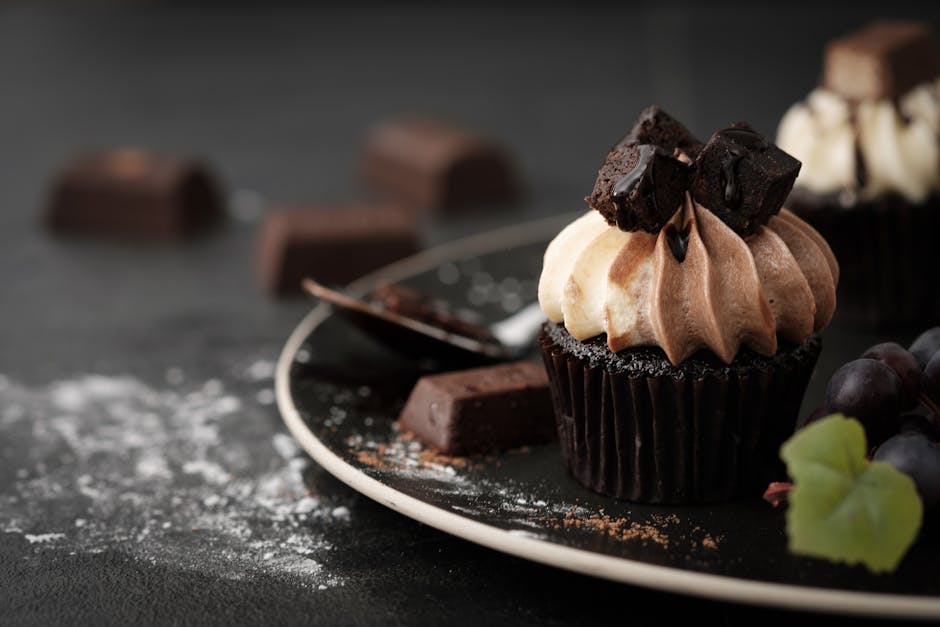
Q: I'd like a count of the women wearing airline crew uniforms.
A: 0